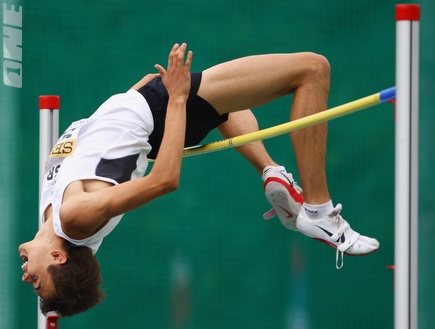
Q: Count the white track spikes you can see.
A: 2